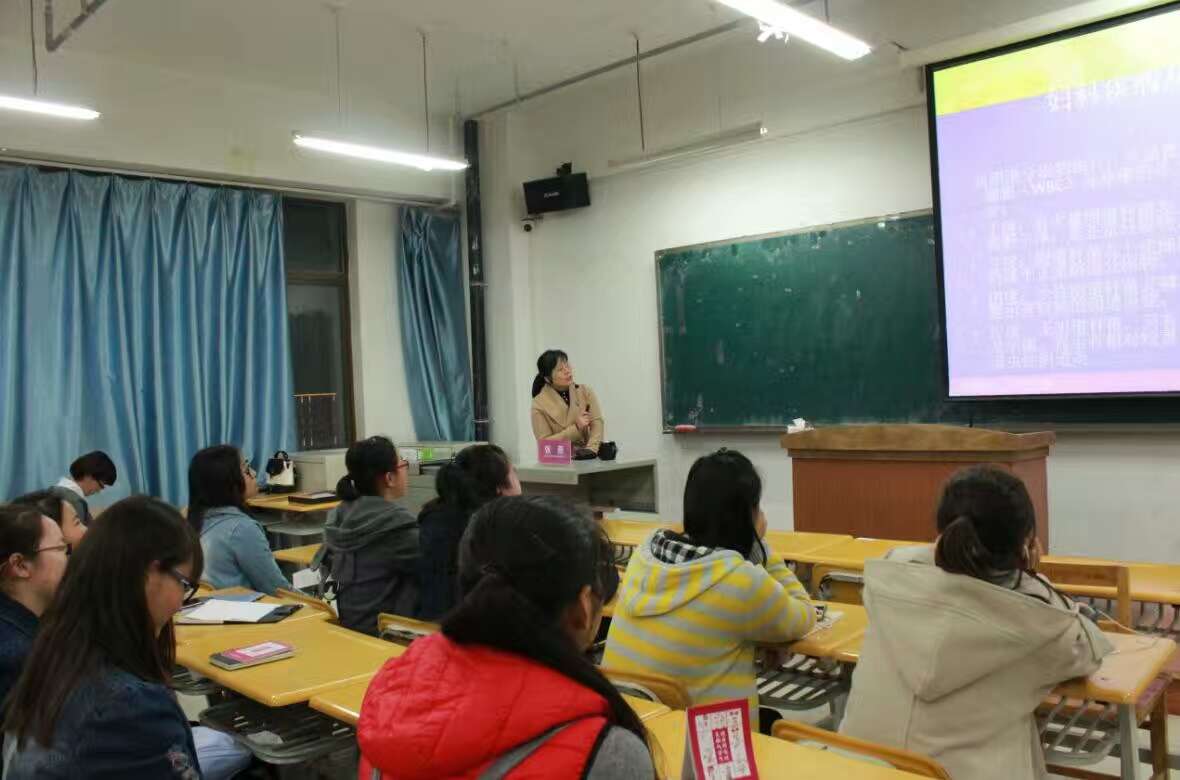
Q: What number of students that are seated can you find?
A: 10